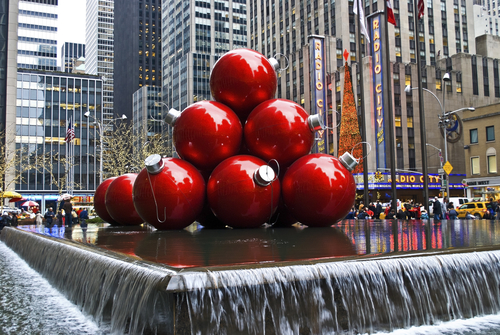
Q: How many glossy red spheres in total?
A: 8